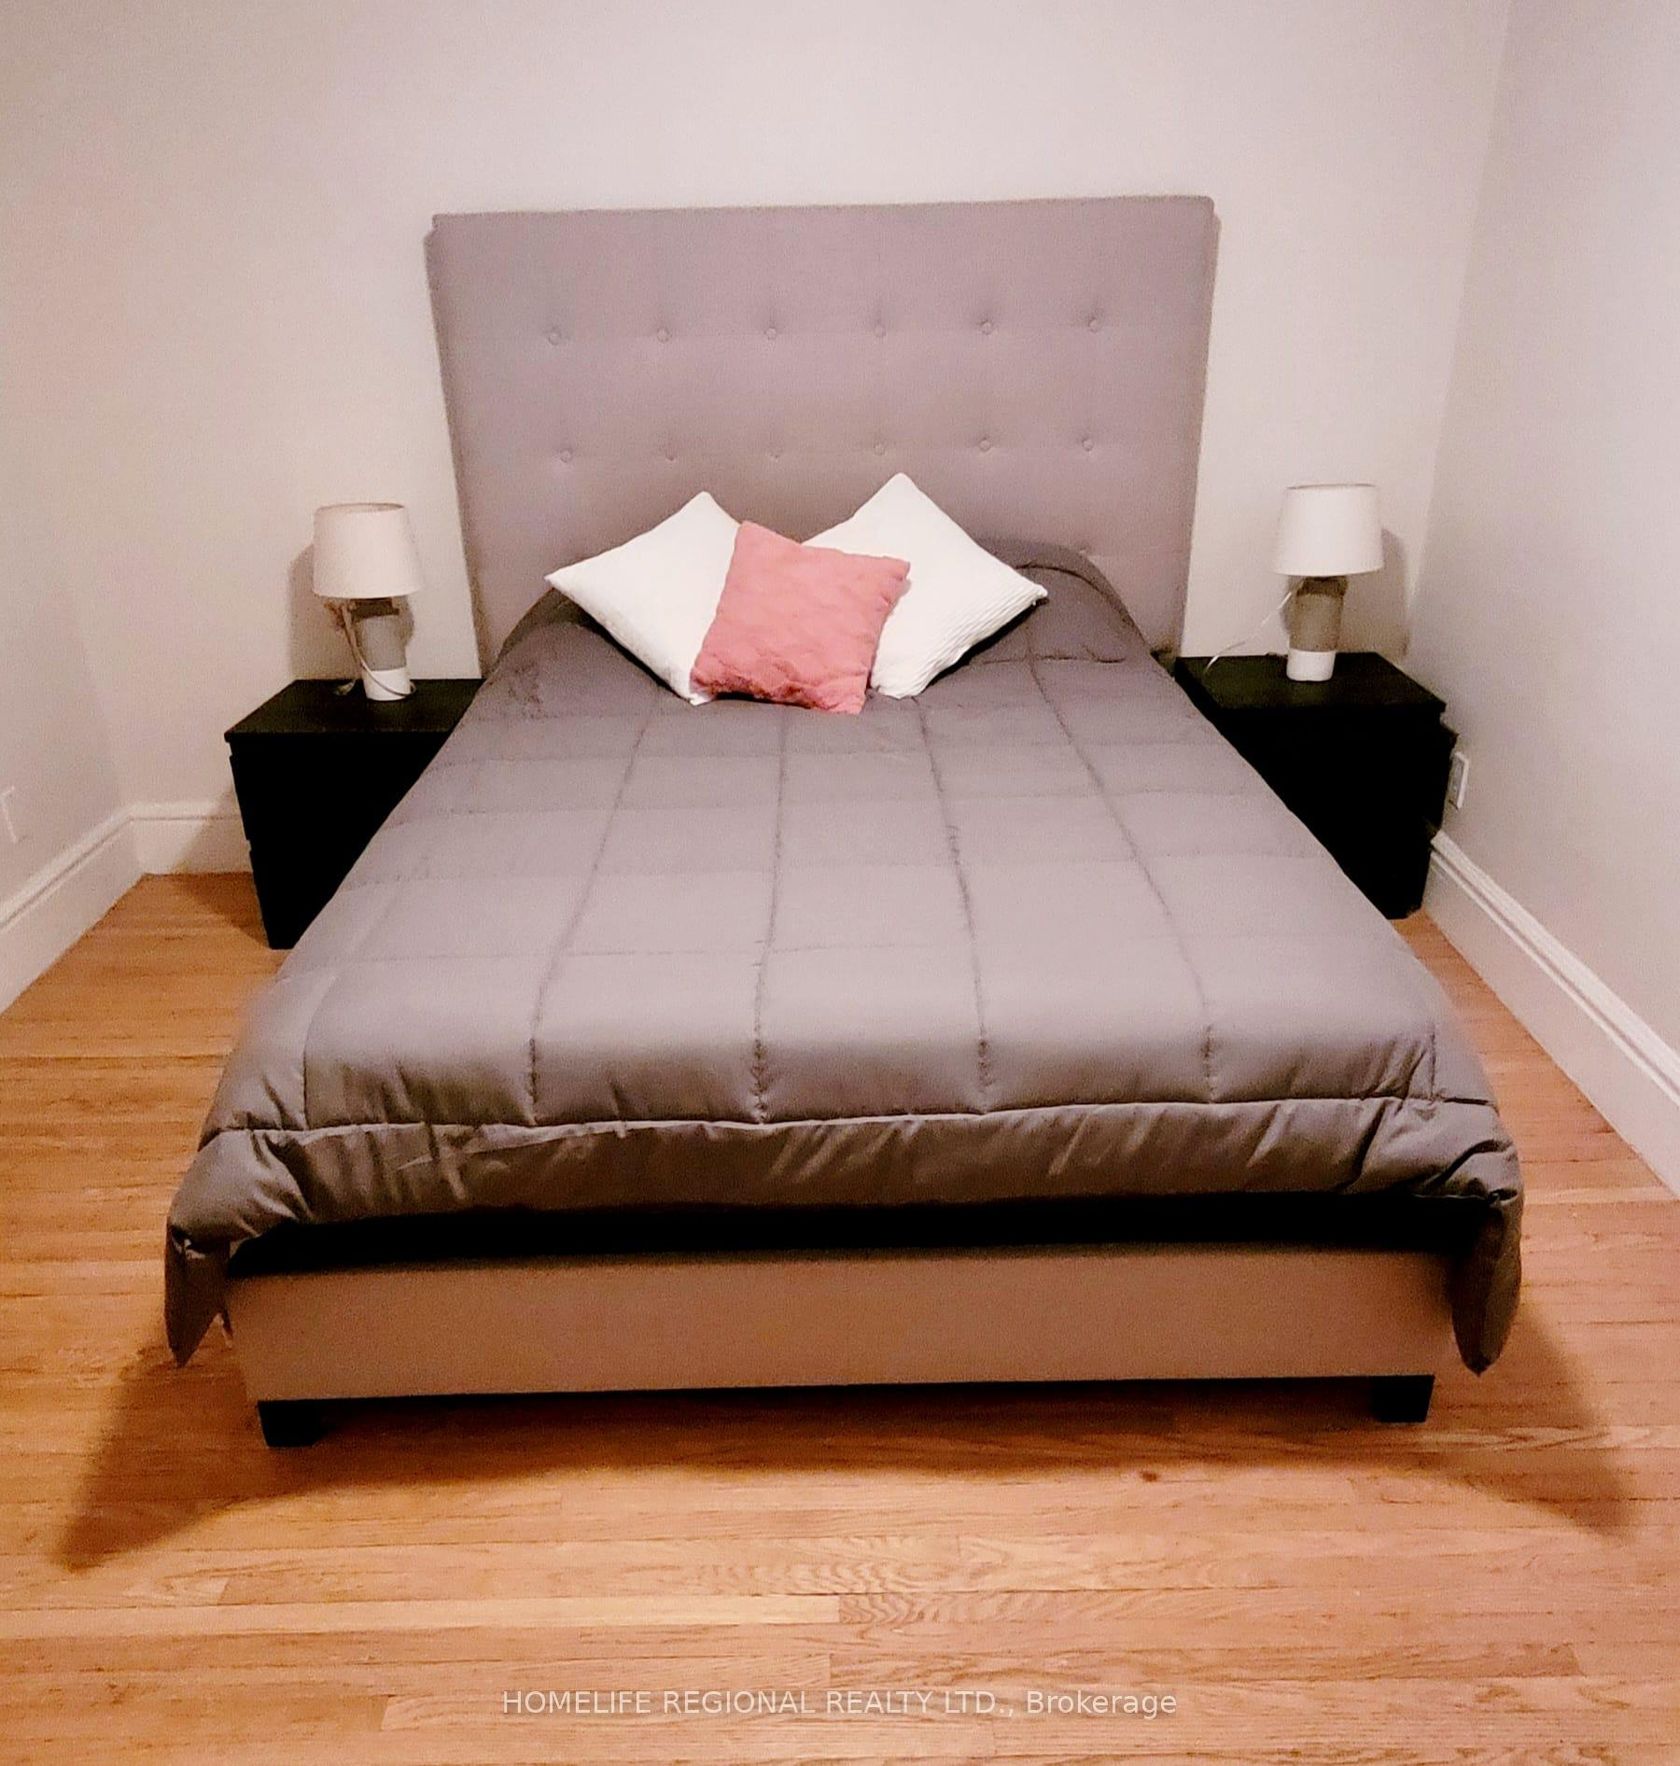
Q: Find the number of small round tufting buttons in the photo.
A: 12